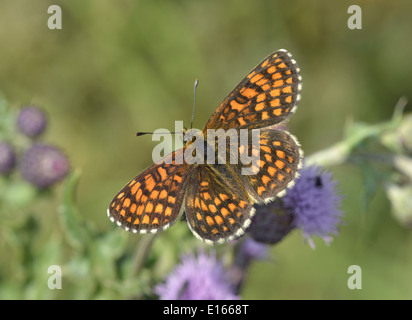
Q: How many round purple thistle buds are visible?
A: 3